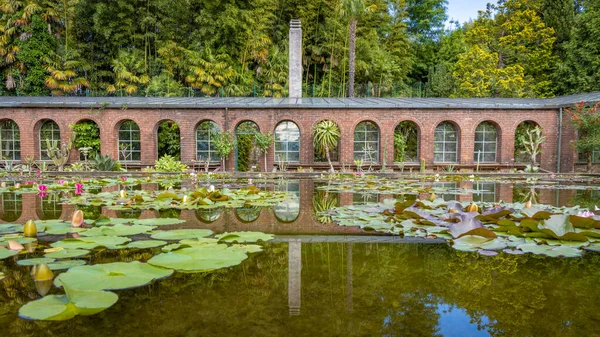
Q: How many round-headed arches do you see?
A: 14